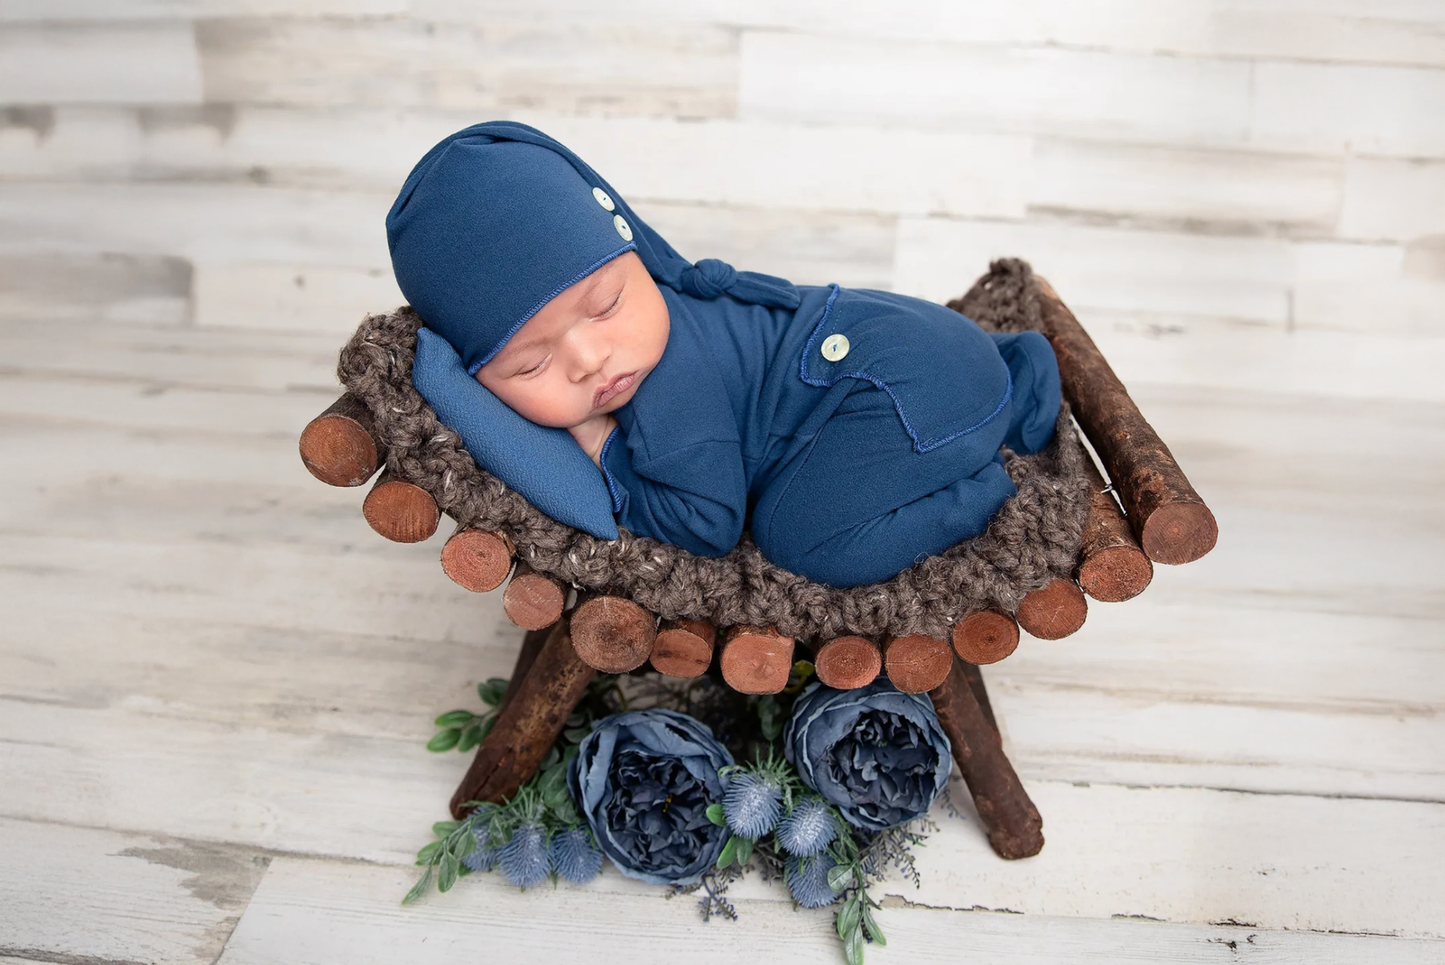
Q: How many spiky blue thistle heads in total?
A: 6